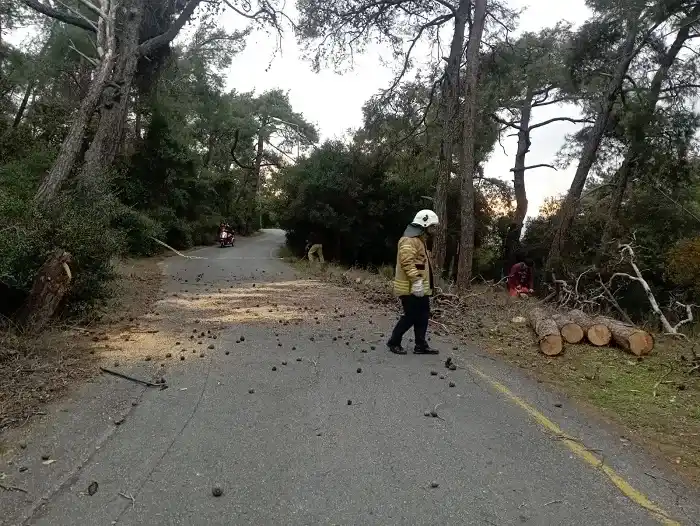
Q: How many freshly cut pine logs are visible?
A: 4